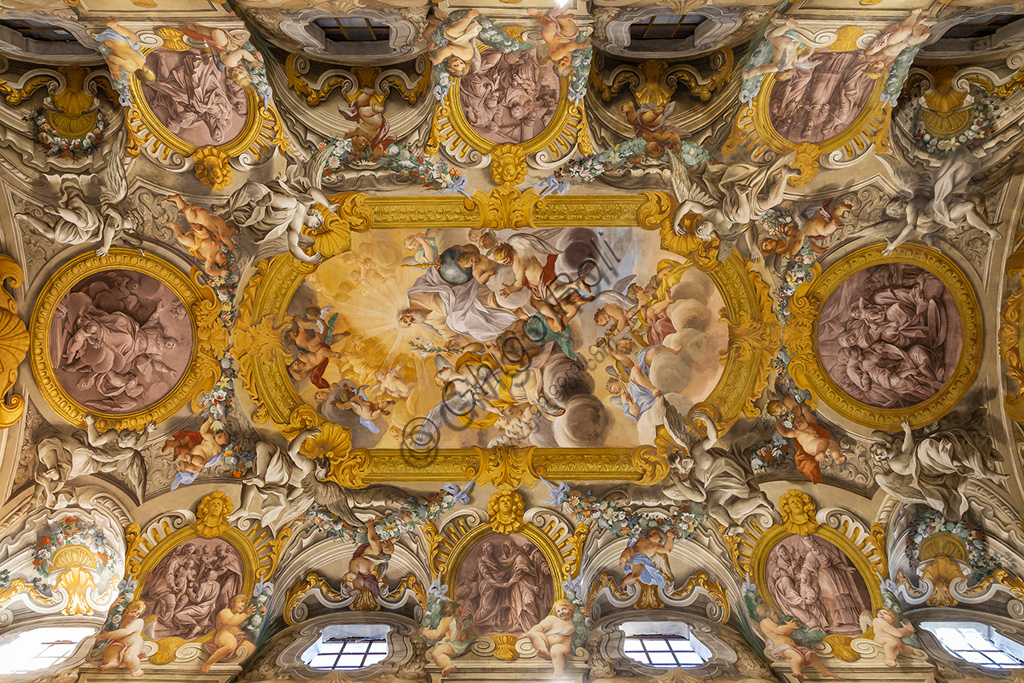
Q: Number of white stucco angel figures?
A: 8